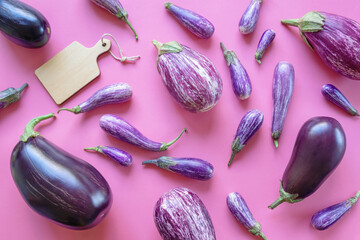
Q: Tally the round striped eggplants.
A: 3